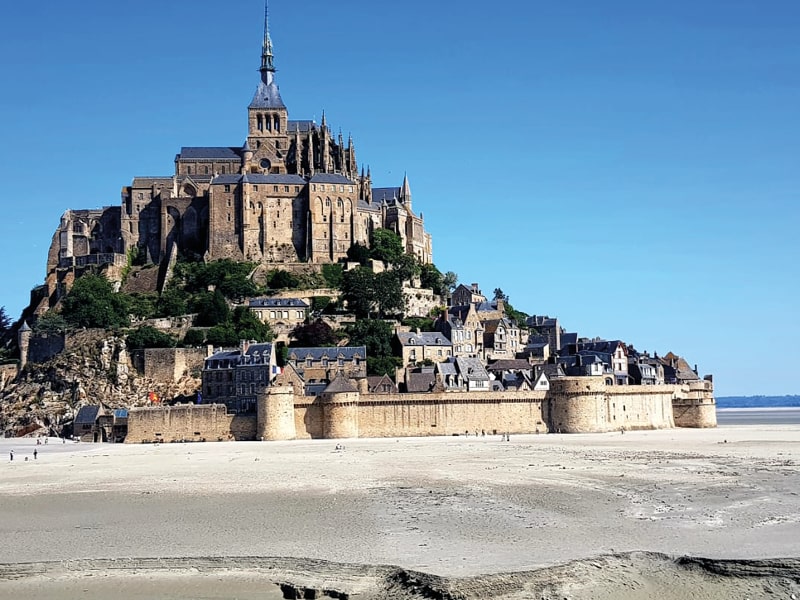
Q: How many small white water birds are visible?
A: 0